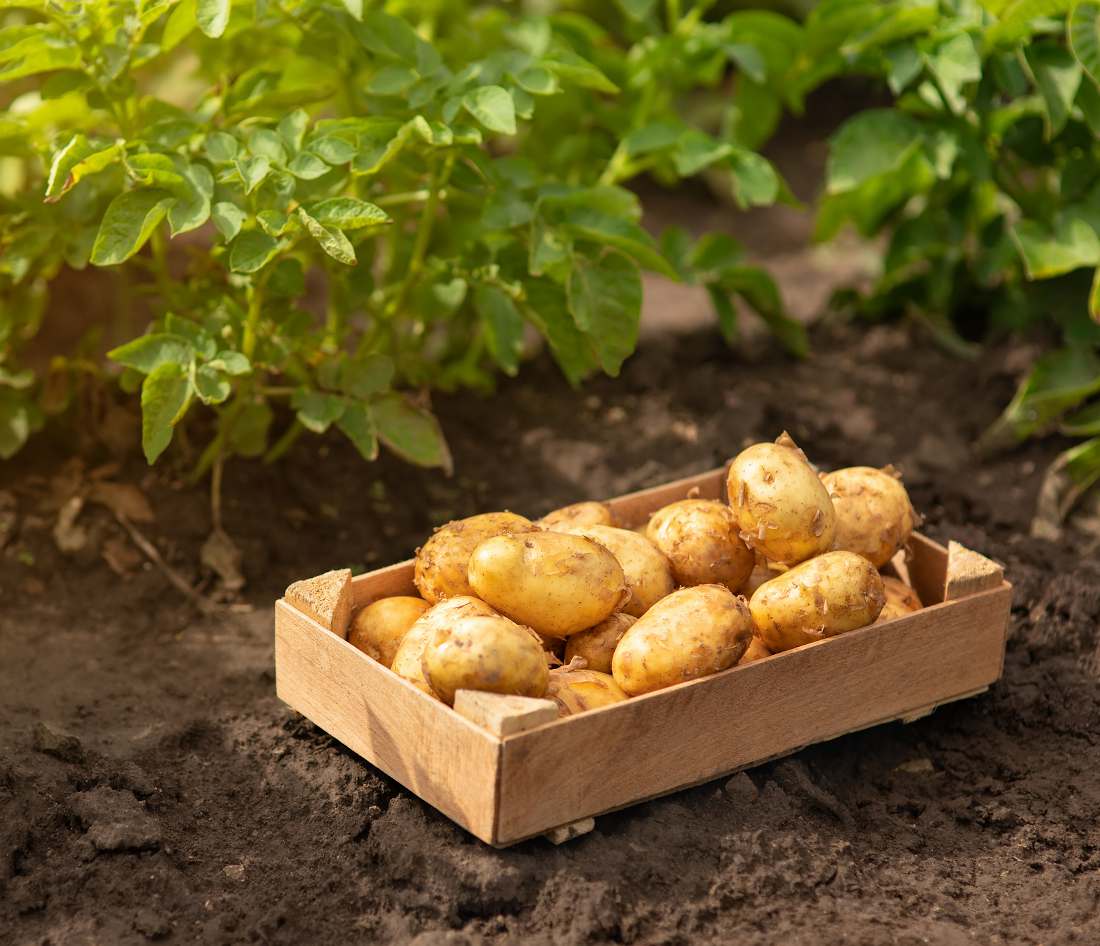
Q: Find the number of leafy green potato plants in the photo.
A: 2